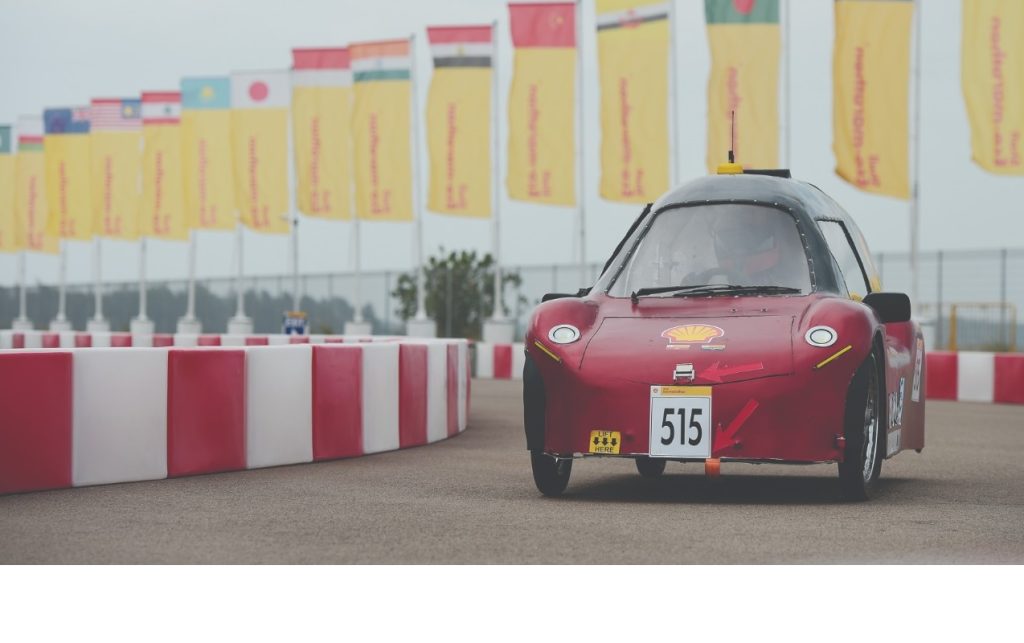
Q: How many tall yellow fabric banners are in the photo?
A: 15